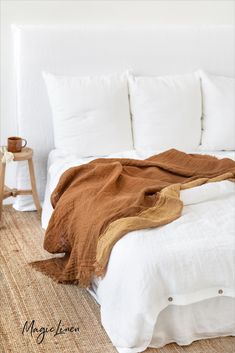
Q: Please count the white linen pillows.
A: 3